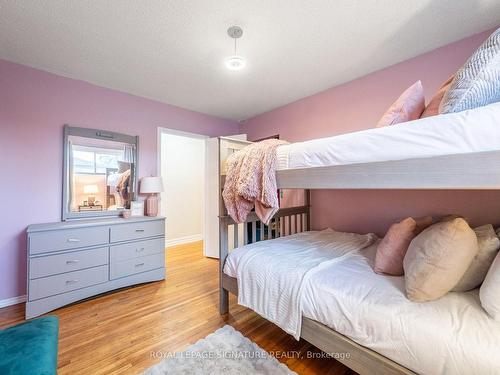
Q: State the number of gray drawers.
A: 6